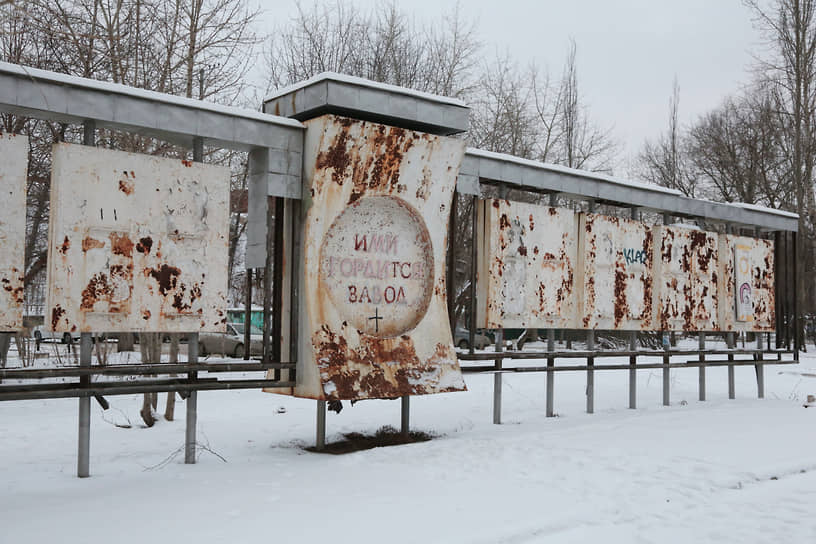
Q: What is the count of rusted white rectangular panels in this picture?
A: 6